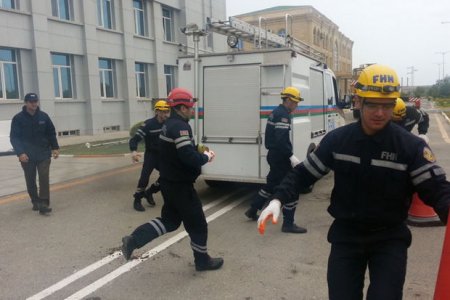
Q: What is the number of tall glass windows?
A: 10